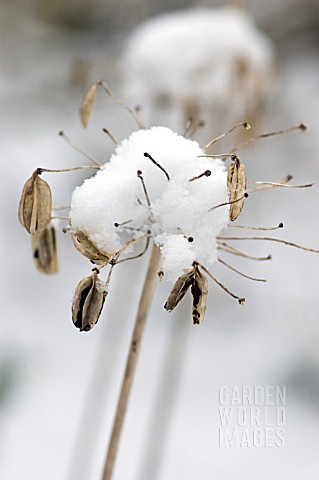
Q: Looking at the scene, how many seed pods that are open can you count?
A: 2